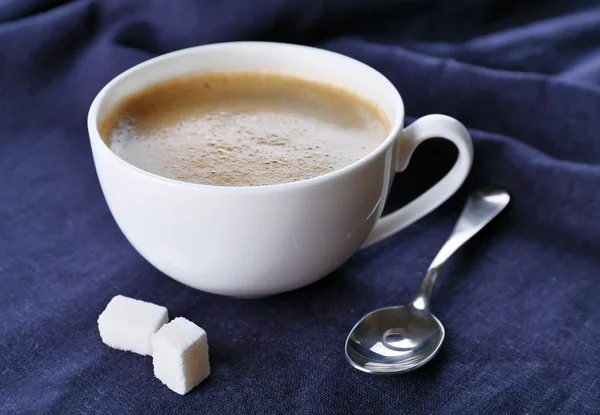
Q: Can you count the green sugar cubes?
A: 0